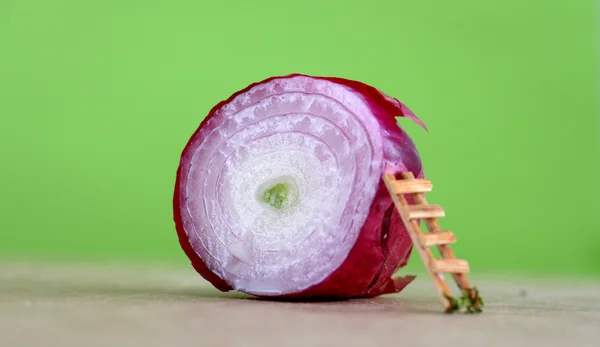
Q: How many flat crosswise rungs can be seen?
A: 4